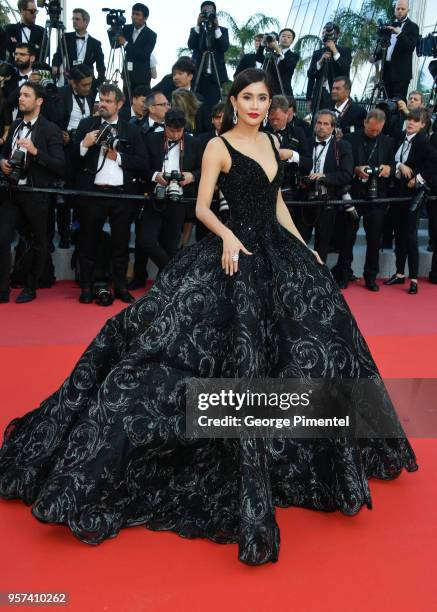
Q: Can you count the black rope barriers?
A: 1